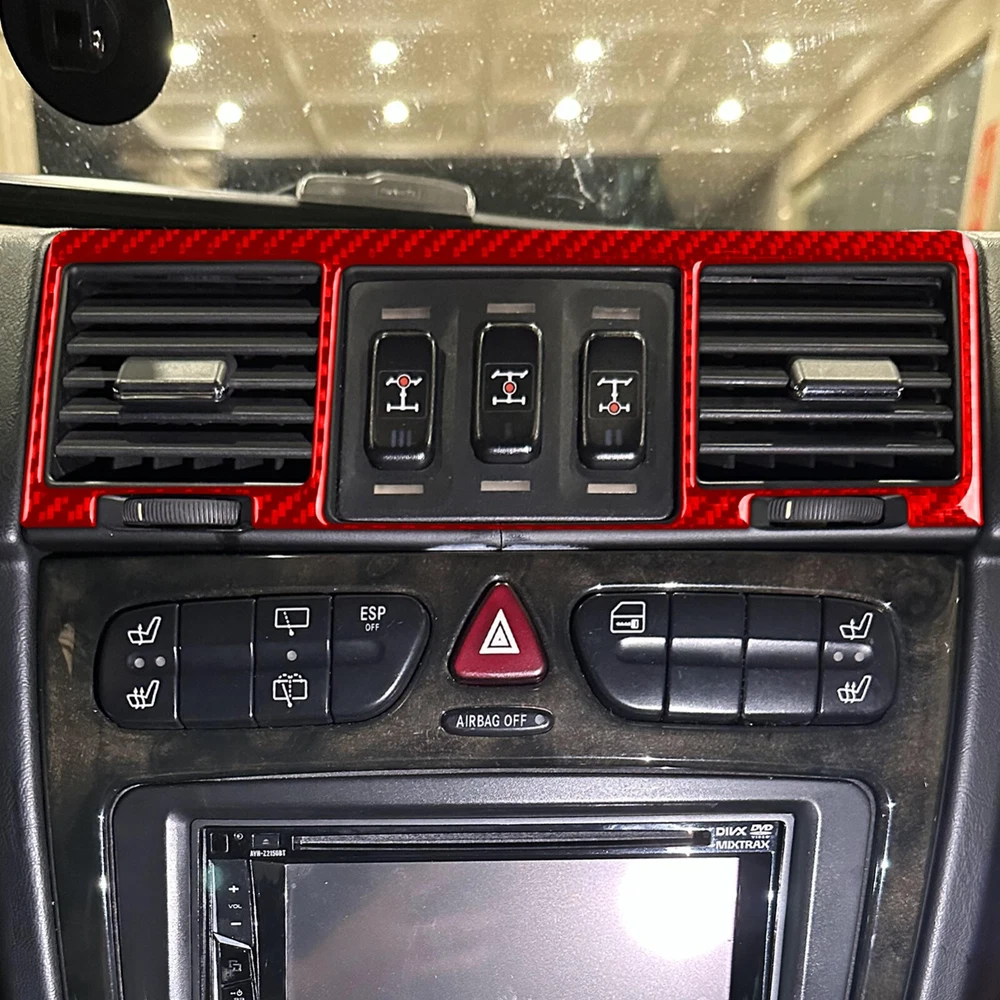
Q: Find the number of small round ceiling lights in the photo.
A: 9